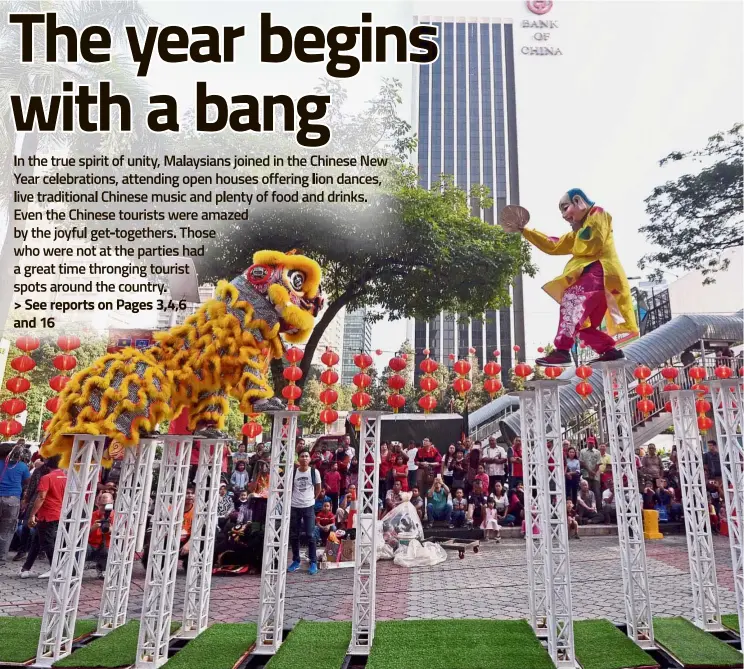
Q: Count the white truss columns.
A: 11